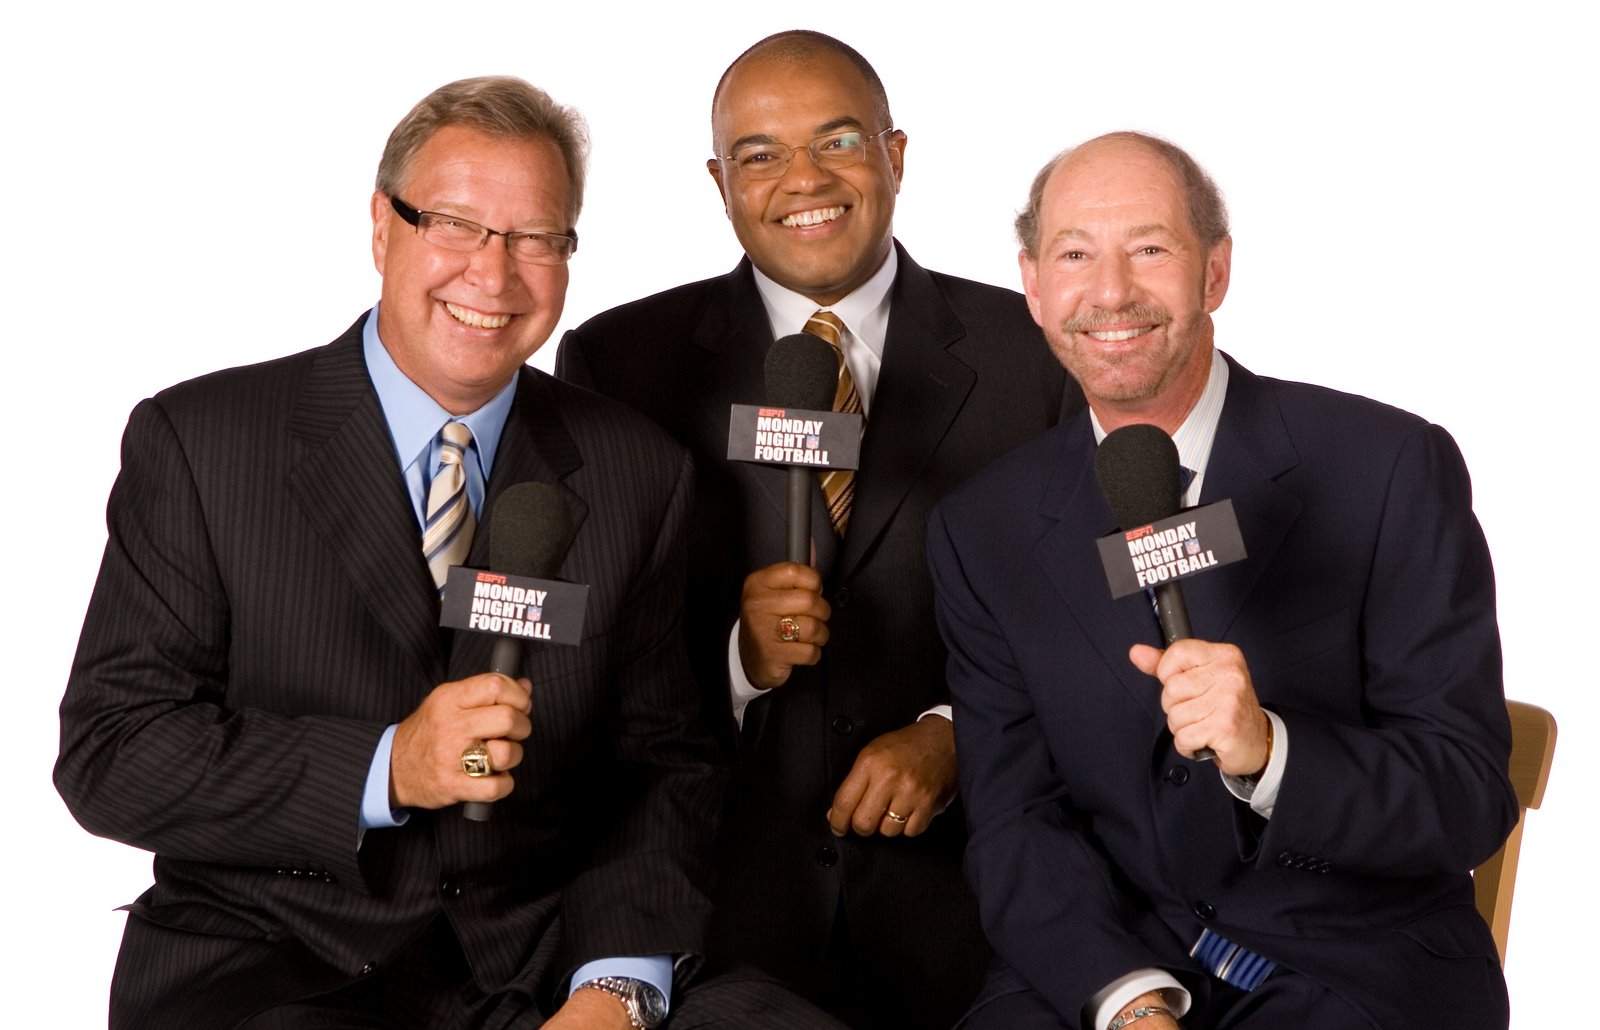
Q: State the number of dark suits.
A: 3